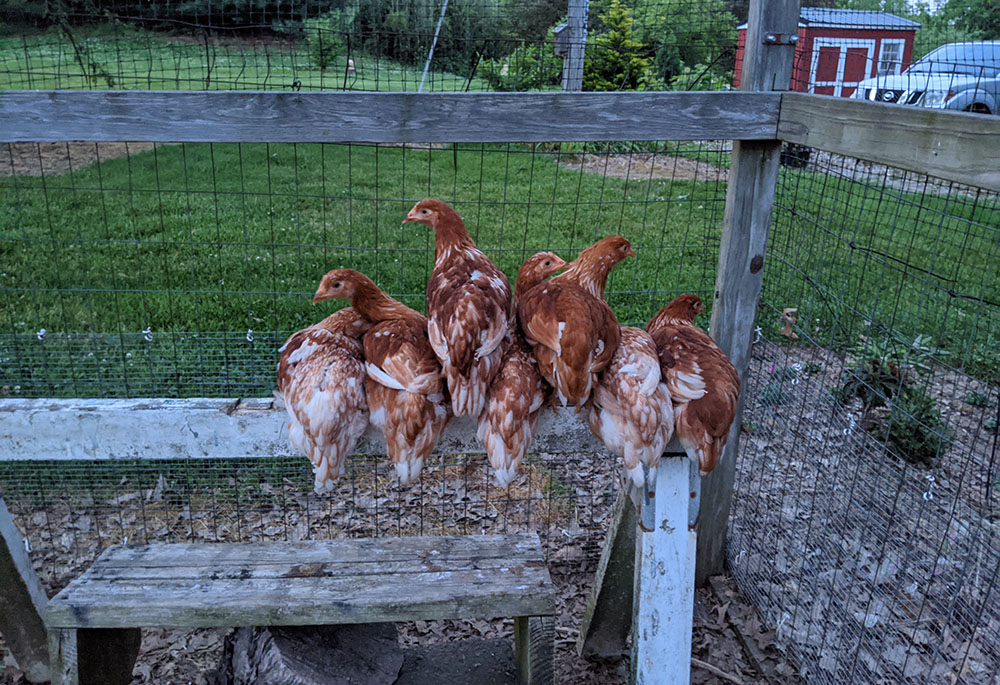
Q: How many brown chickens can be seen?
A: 7